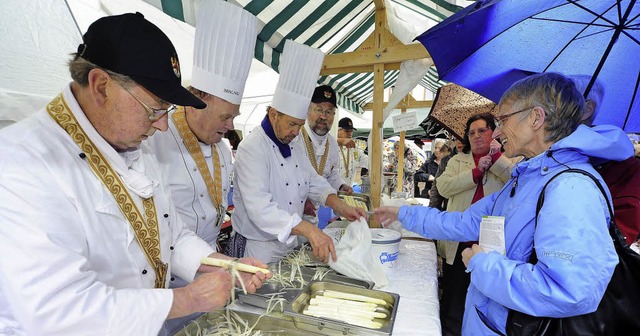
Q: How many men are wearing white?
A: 5